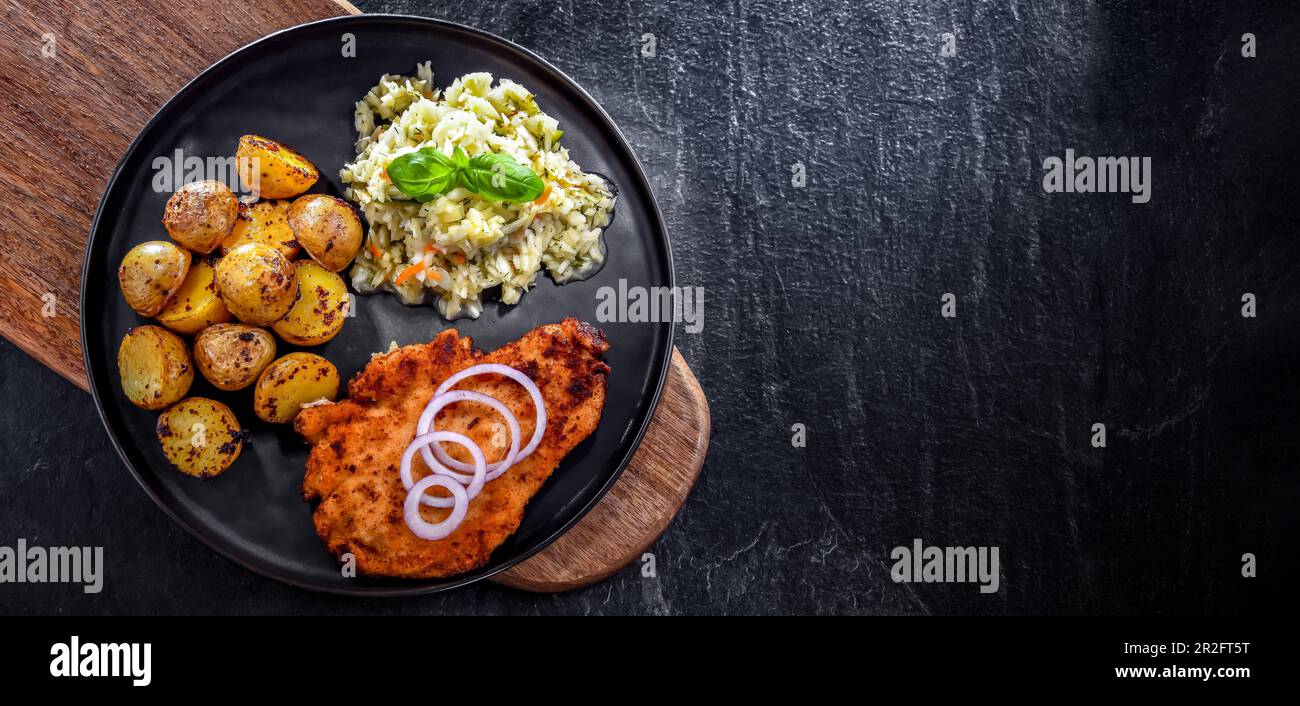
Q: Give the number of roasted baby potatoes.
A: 12